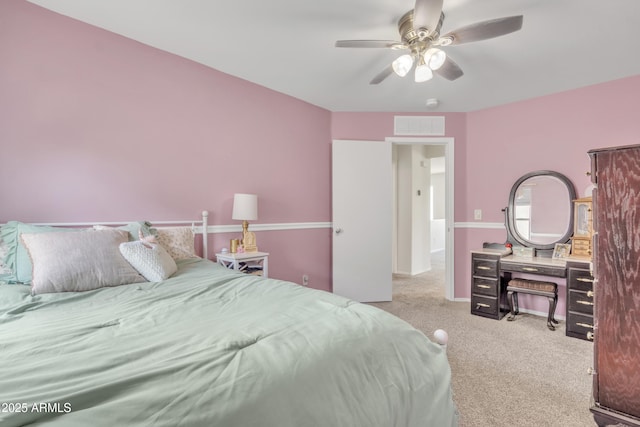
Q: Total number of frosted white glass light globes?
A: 3